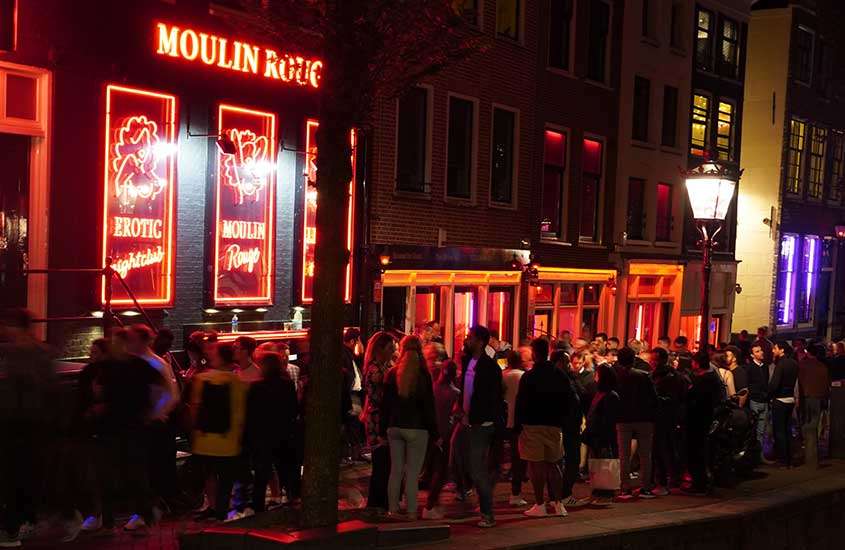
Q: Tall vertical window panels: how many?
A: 3